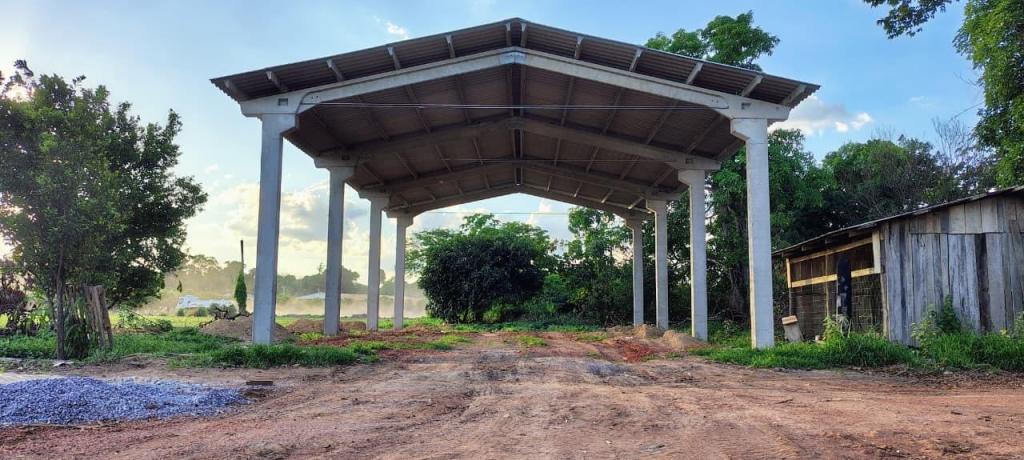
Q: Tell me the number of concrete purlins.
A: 12